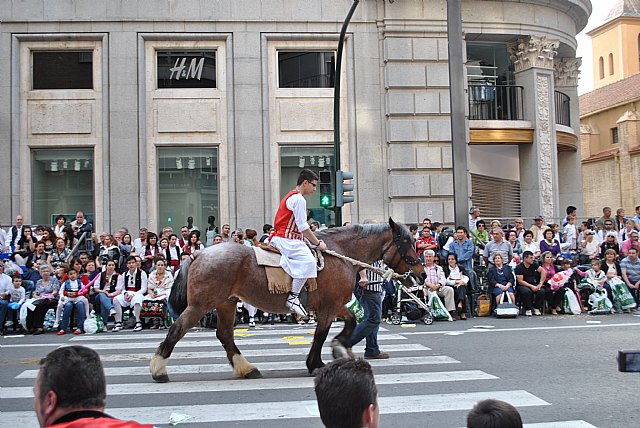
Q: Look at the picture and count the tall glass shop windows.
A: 3